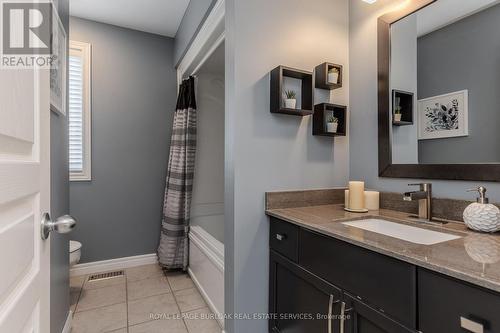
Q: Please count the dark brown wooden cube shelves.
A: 3